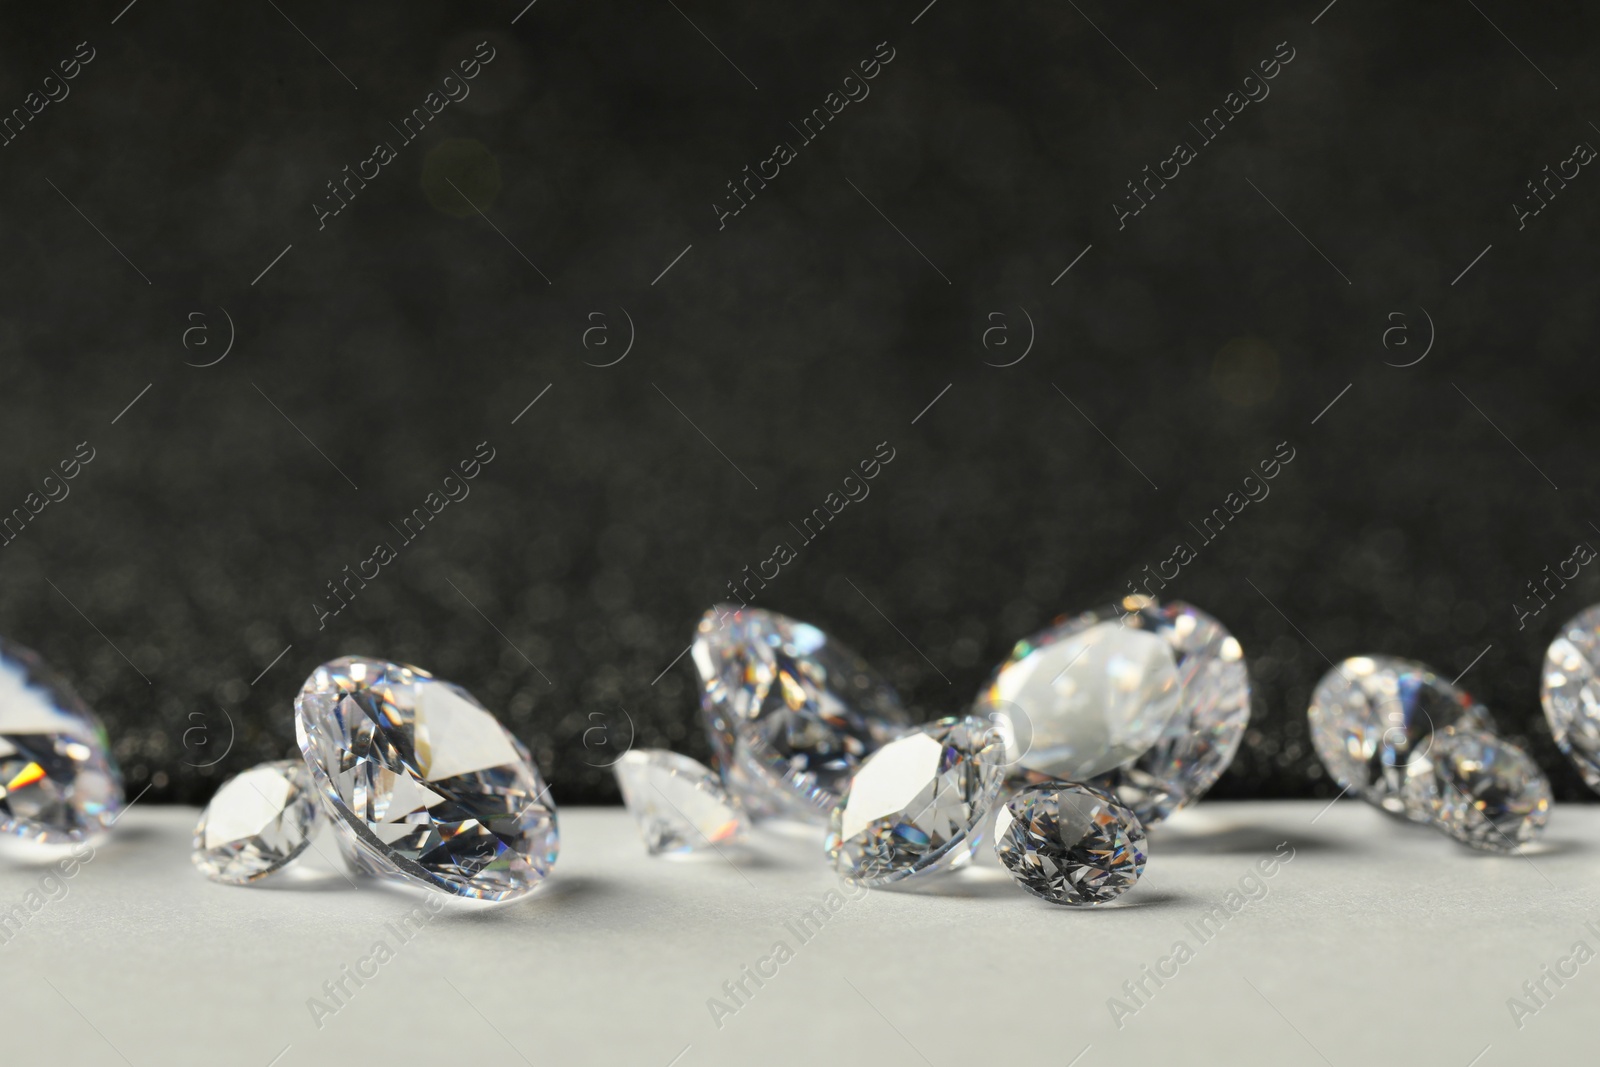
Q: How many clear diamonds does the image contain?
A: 11